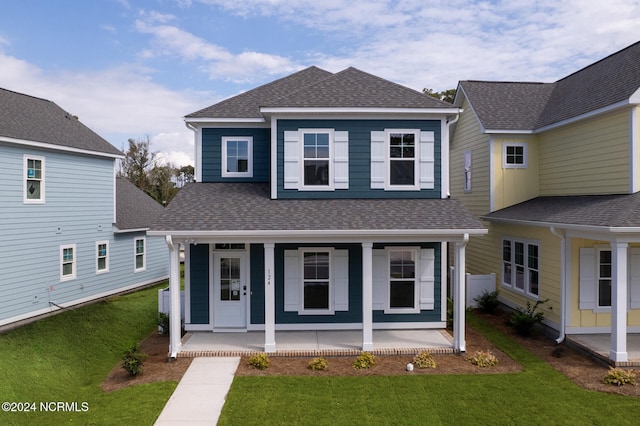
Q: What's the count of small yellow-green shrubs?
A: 6